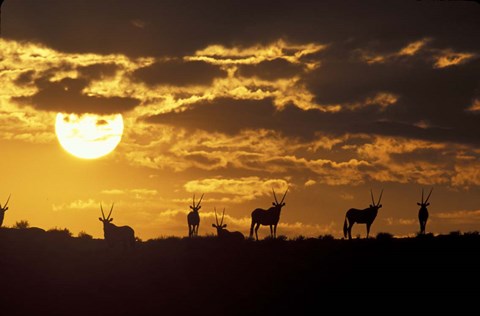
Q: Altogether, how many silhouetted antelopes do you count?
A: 7